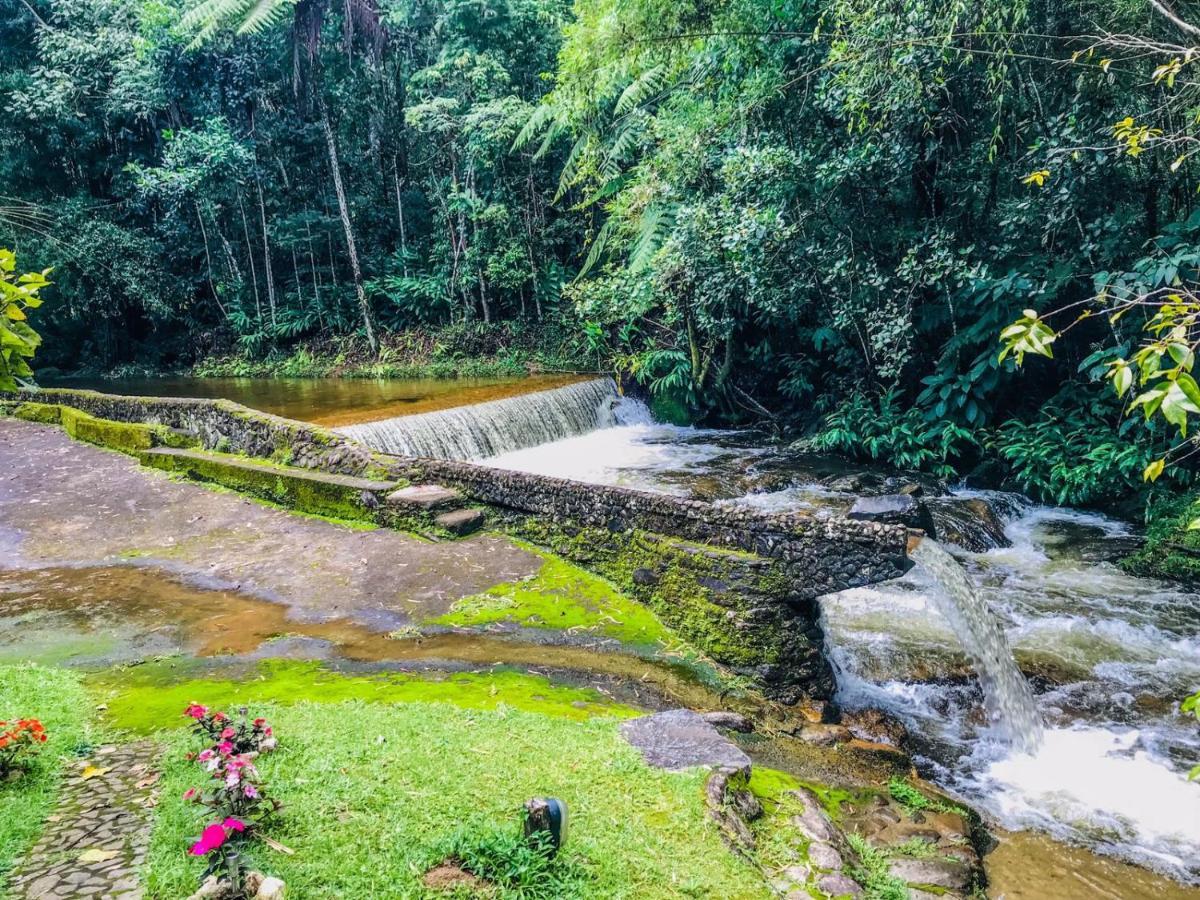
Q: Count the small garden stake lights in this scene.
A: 2